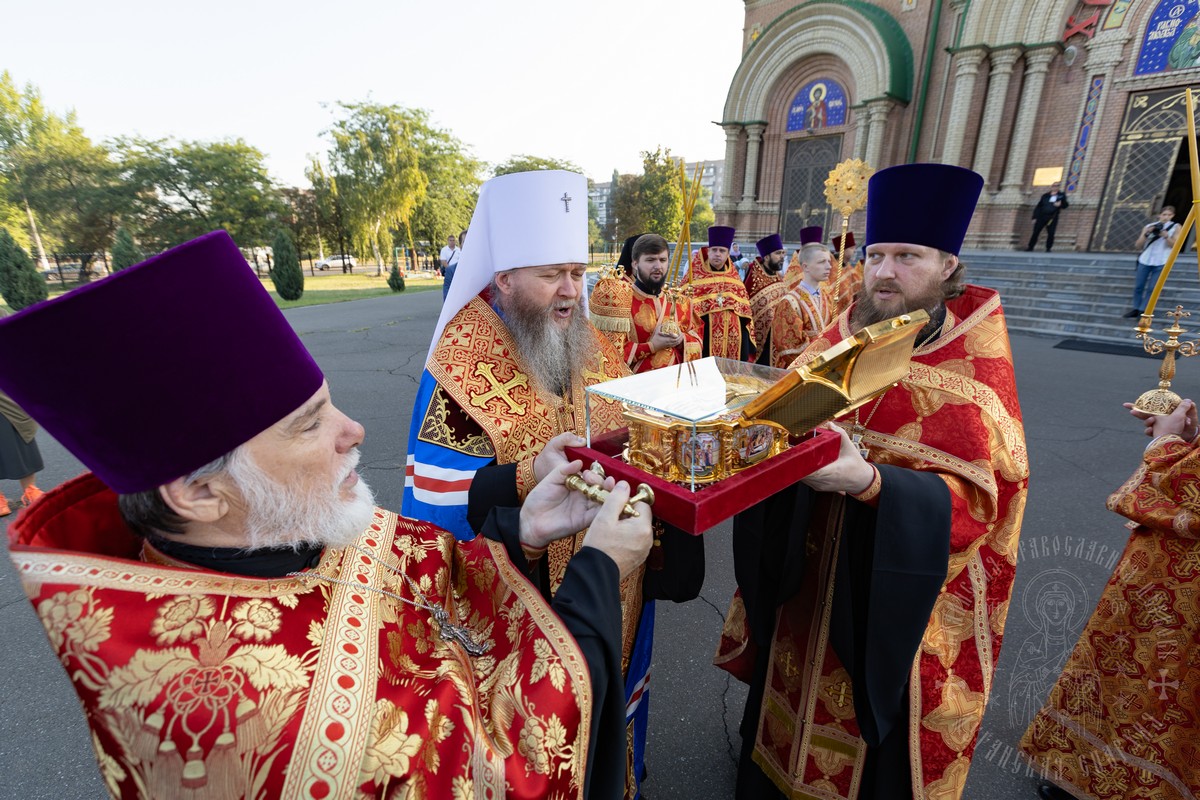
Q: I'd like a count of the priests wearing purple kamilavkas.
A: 5